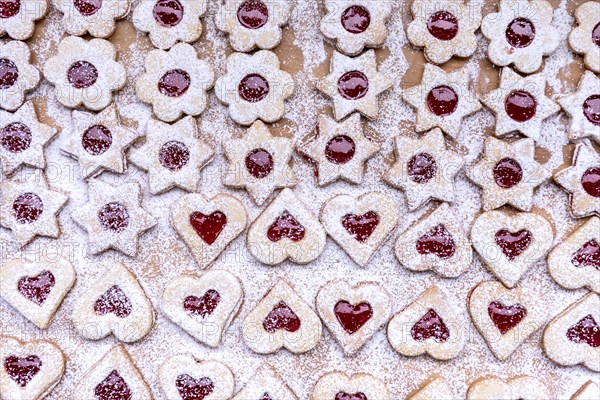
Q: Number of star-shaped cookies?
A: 14